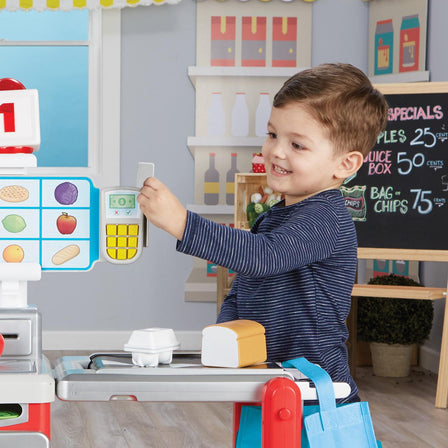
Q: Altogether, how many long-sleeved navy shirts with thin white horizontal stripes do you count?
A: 1